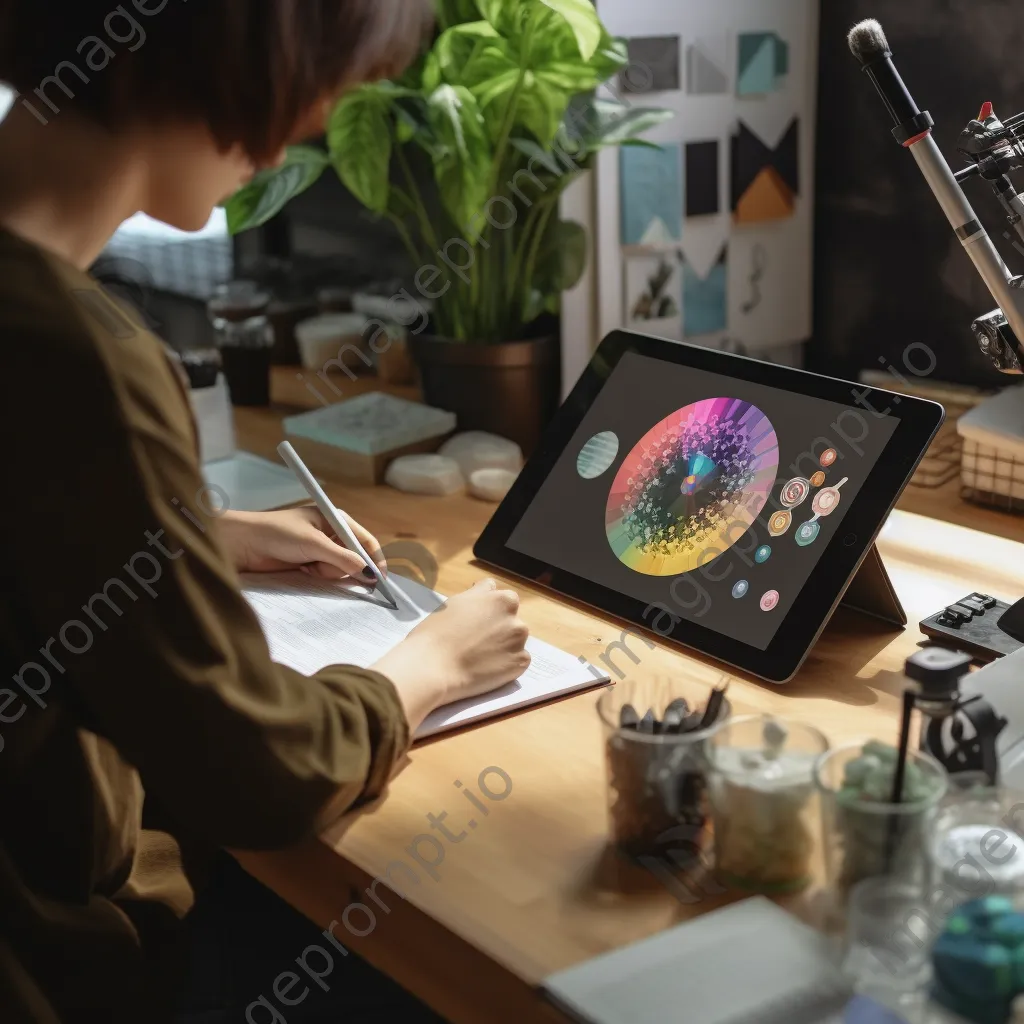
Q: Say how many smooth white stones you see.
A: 3